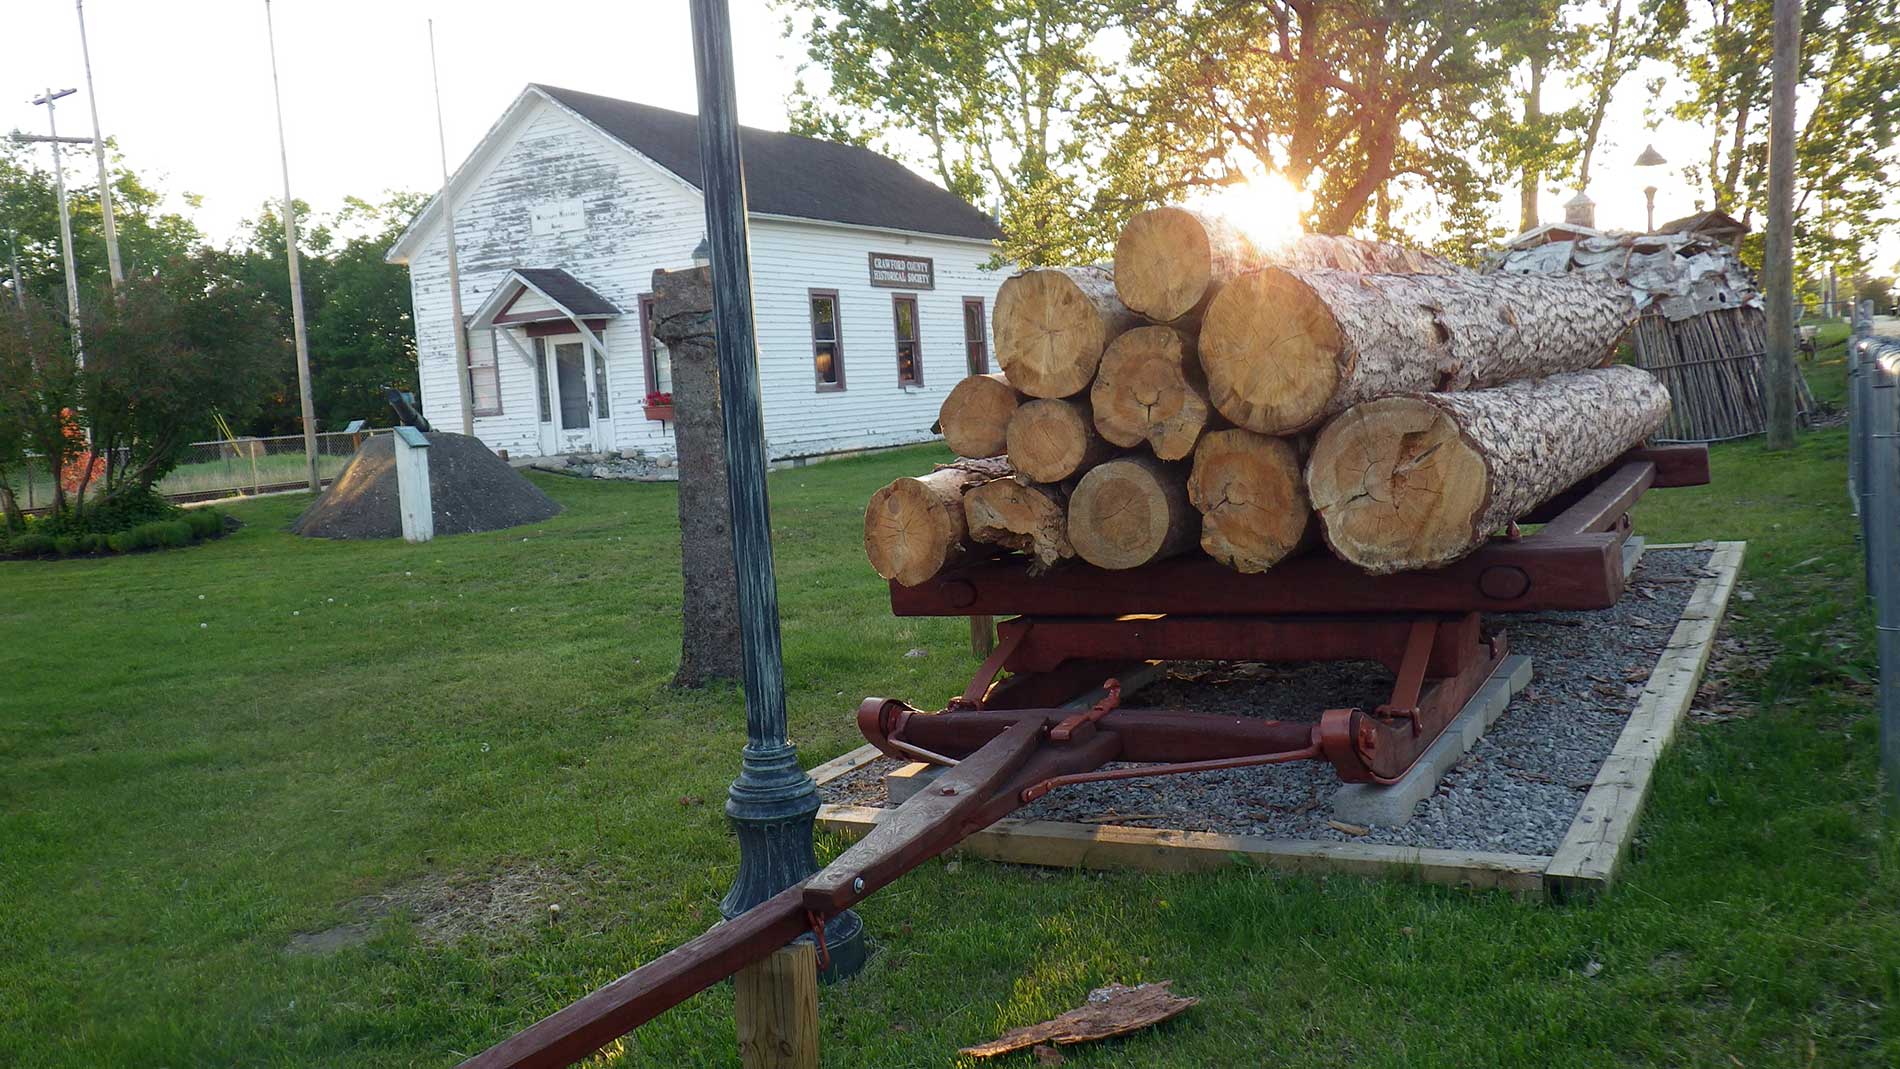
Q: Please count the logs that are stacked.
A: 11